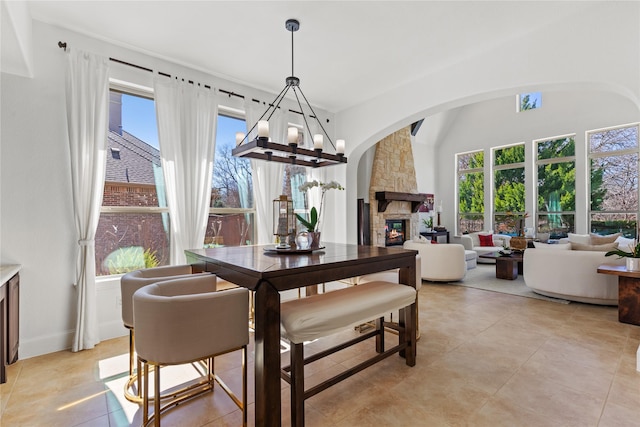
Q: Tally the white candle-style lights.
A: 5